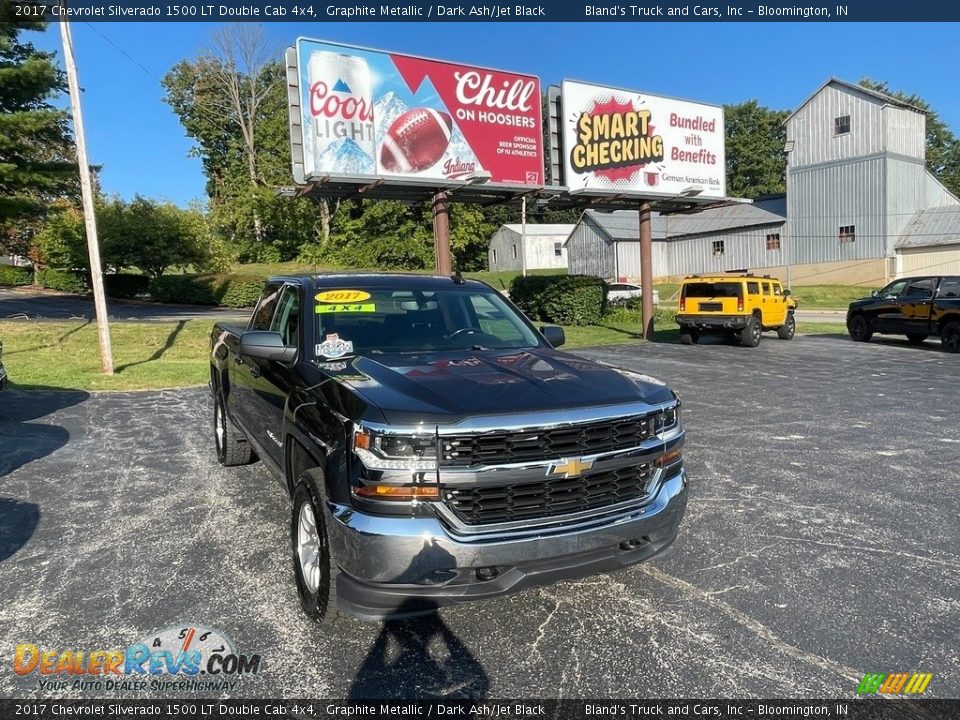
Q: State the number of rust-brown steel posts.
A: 2